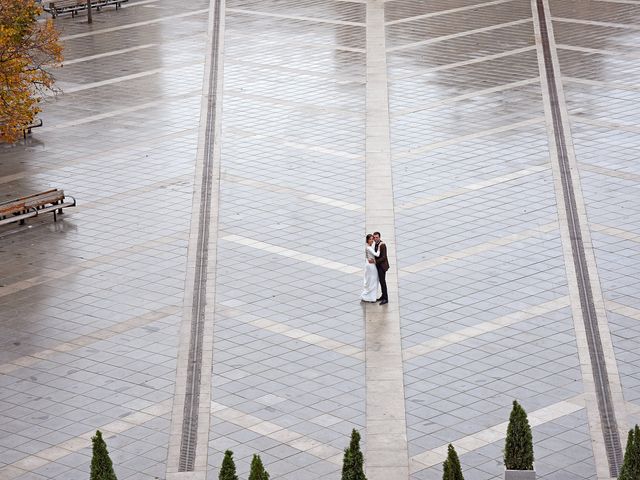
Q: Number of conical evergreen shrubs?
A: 7